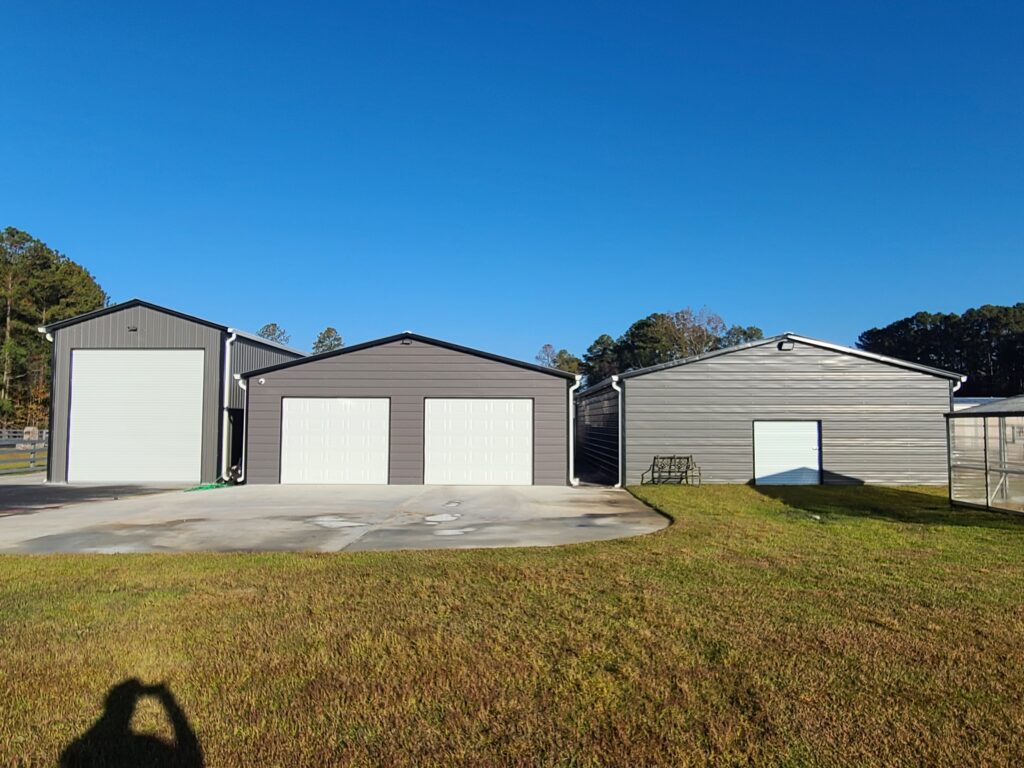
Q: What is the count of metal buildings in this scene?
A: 3